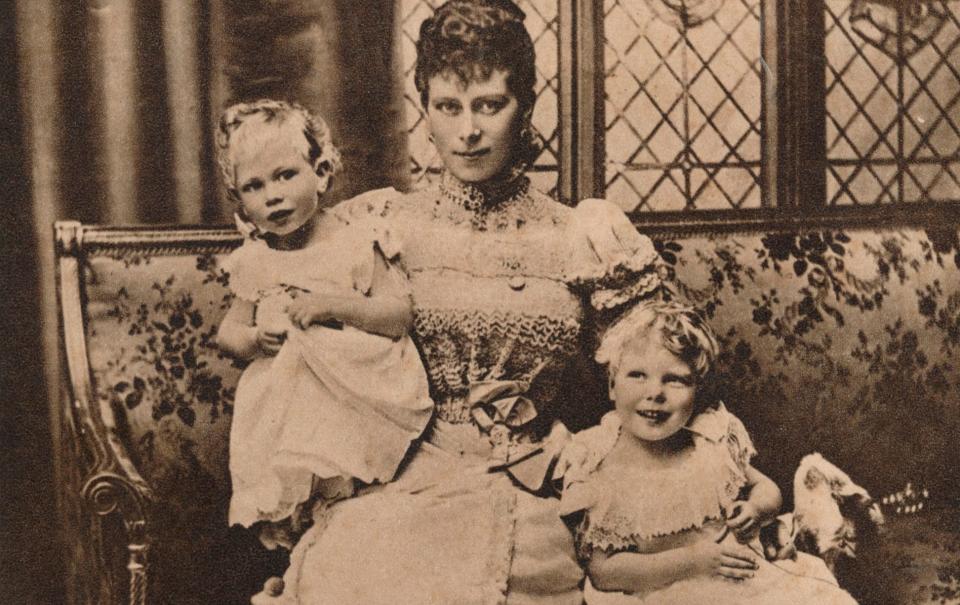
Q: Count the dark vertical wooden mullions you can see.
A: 2